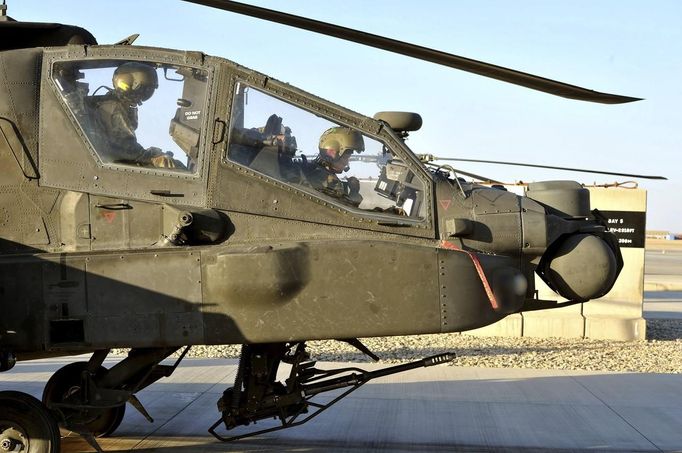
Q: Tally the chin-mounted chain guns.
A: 1